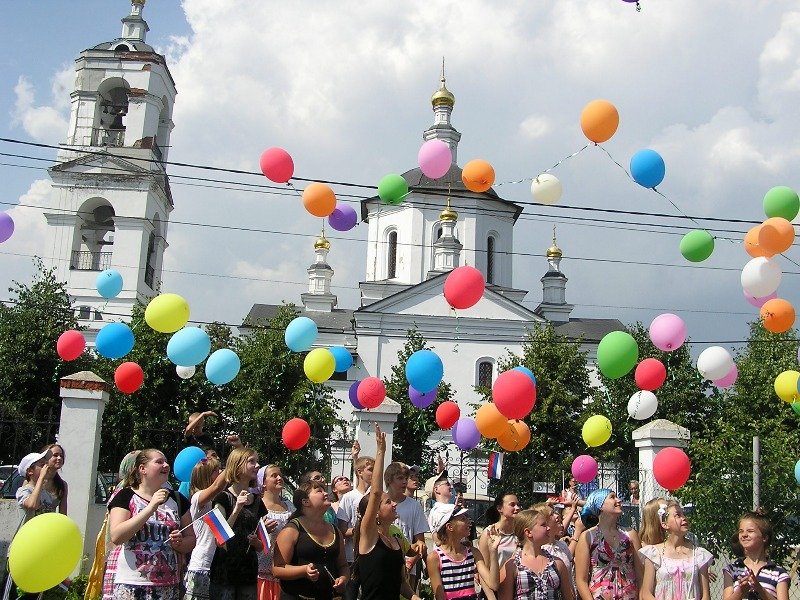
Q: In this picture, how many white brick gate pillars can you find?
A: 3